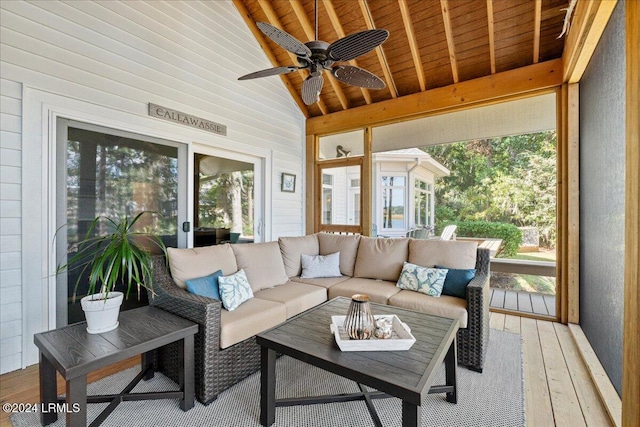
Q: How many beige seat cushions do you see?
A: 5